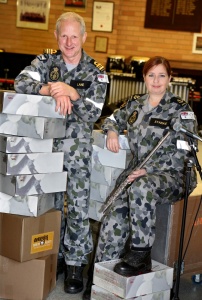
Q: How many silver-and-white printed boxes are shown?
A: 13